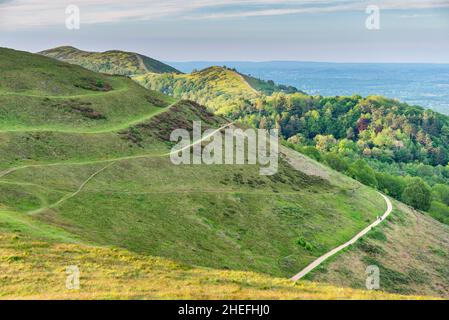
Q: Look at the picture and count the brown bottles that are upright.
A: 0